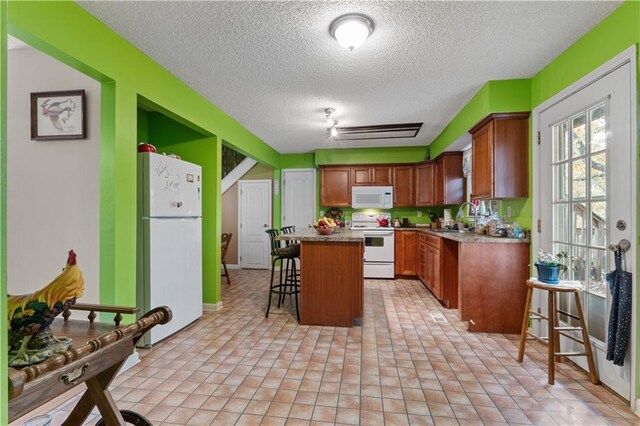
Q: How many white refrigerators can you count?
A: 1